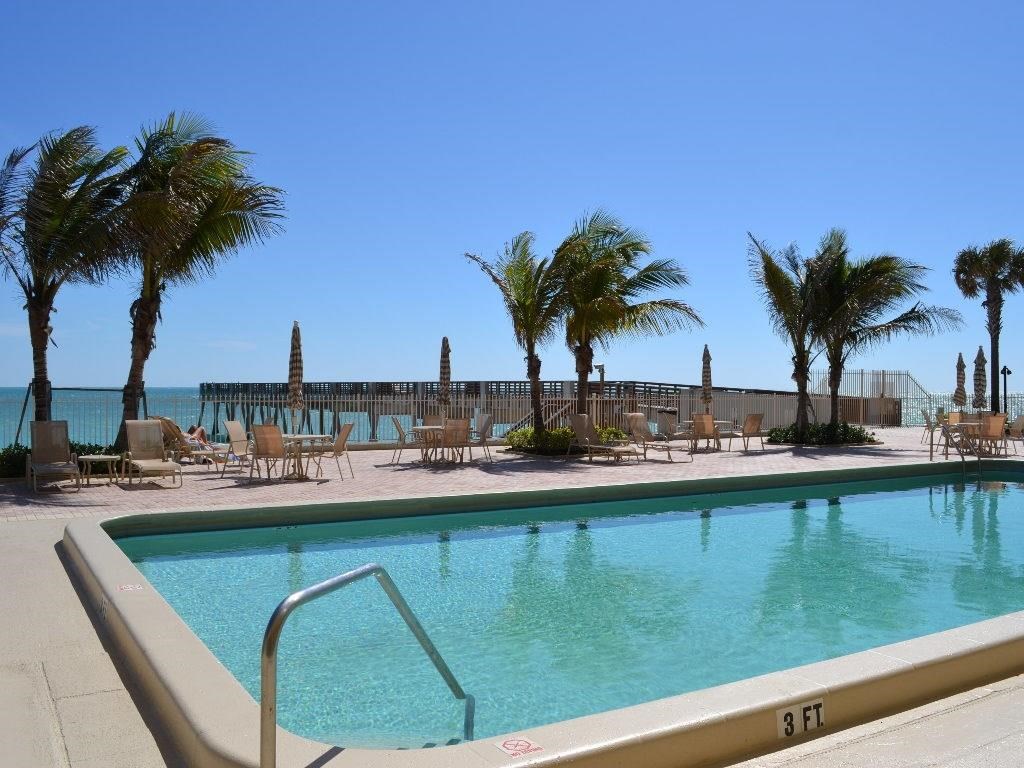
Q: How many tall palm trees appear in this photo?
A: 7